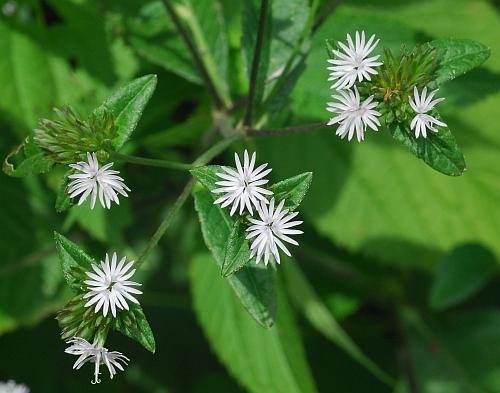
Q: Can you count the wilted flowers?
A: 1